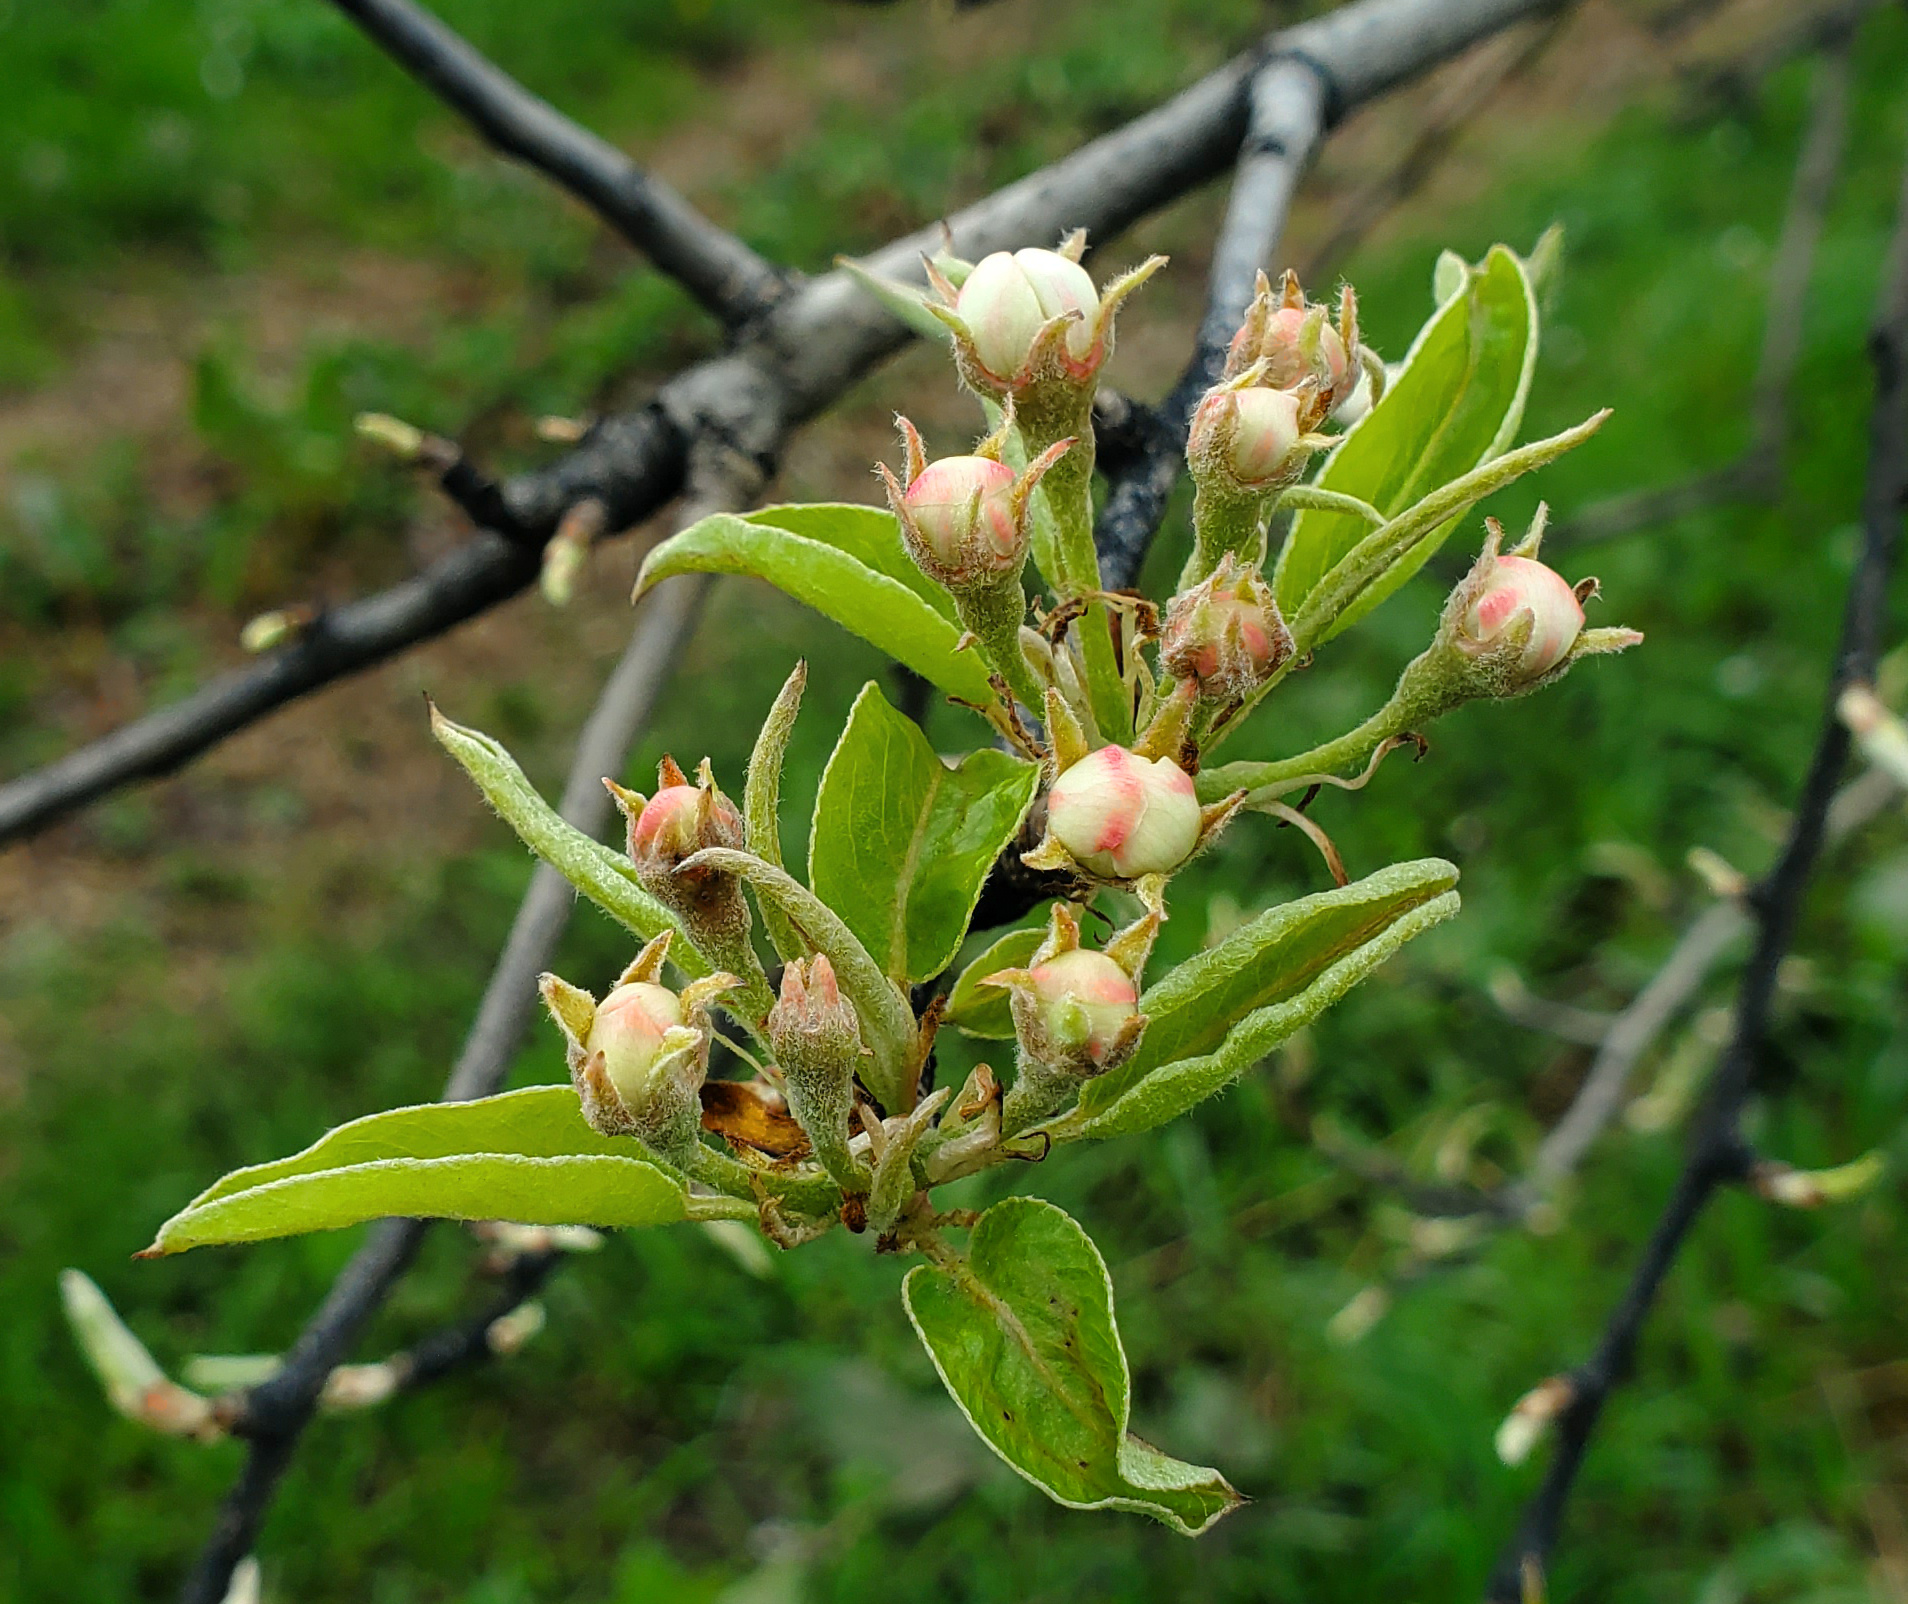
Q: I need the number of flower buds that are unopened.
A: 11